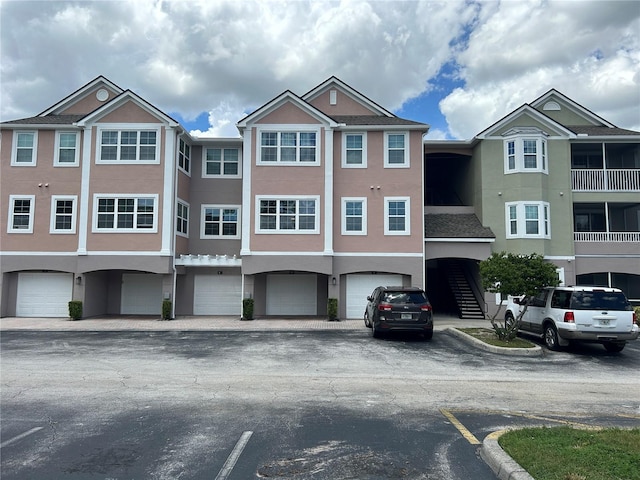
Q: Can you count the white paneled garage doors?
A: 5